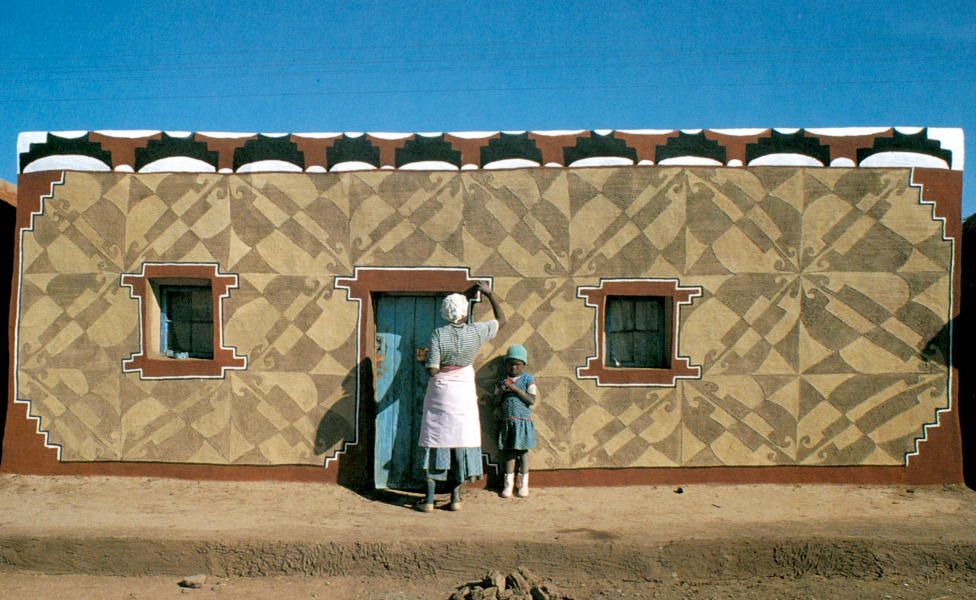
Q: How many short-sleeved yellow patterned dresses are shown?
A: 0